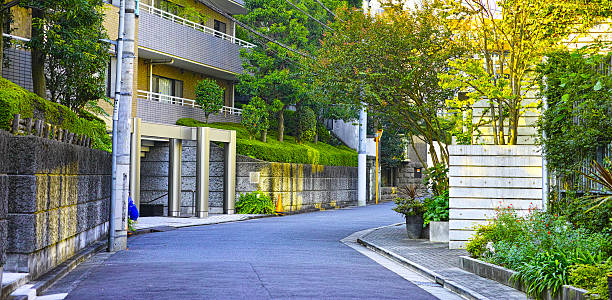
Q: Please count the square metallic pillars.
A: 4